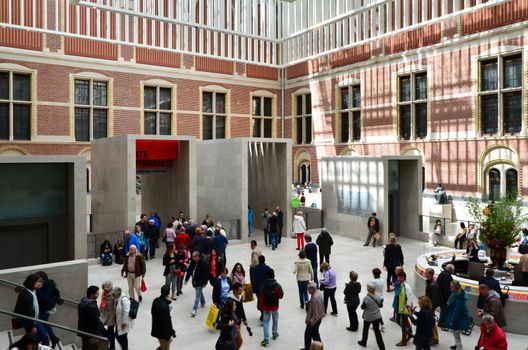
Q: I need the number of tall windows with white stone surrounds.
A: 9